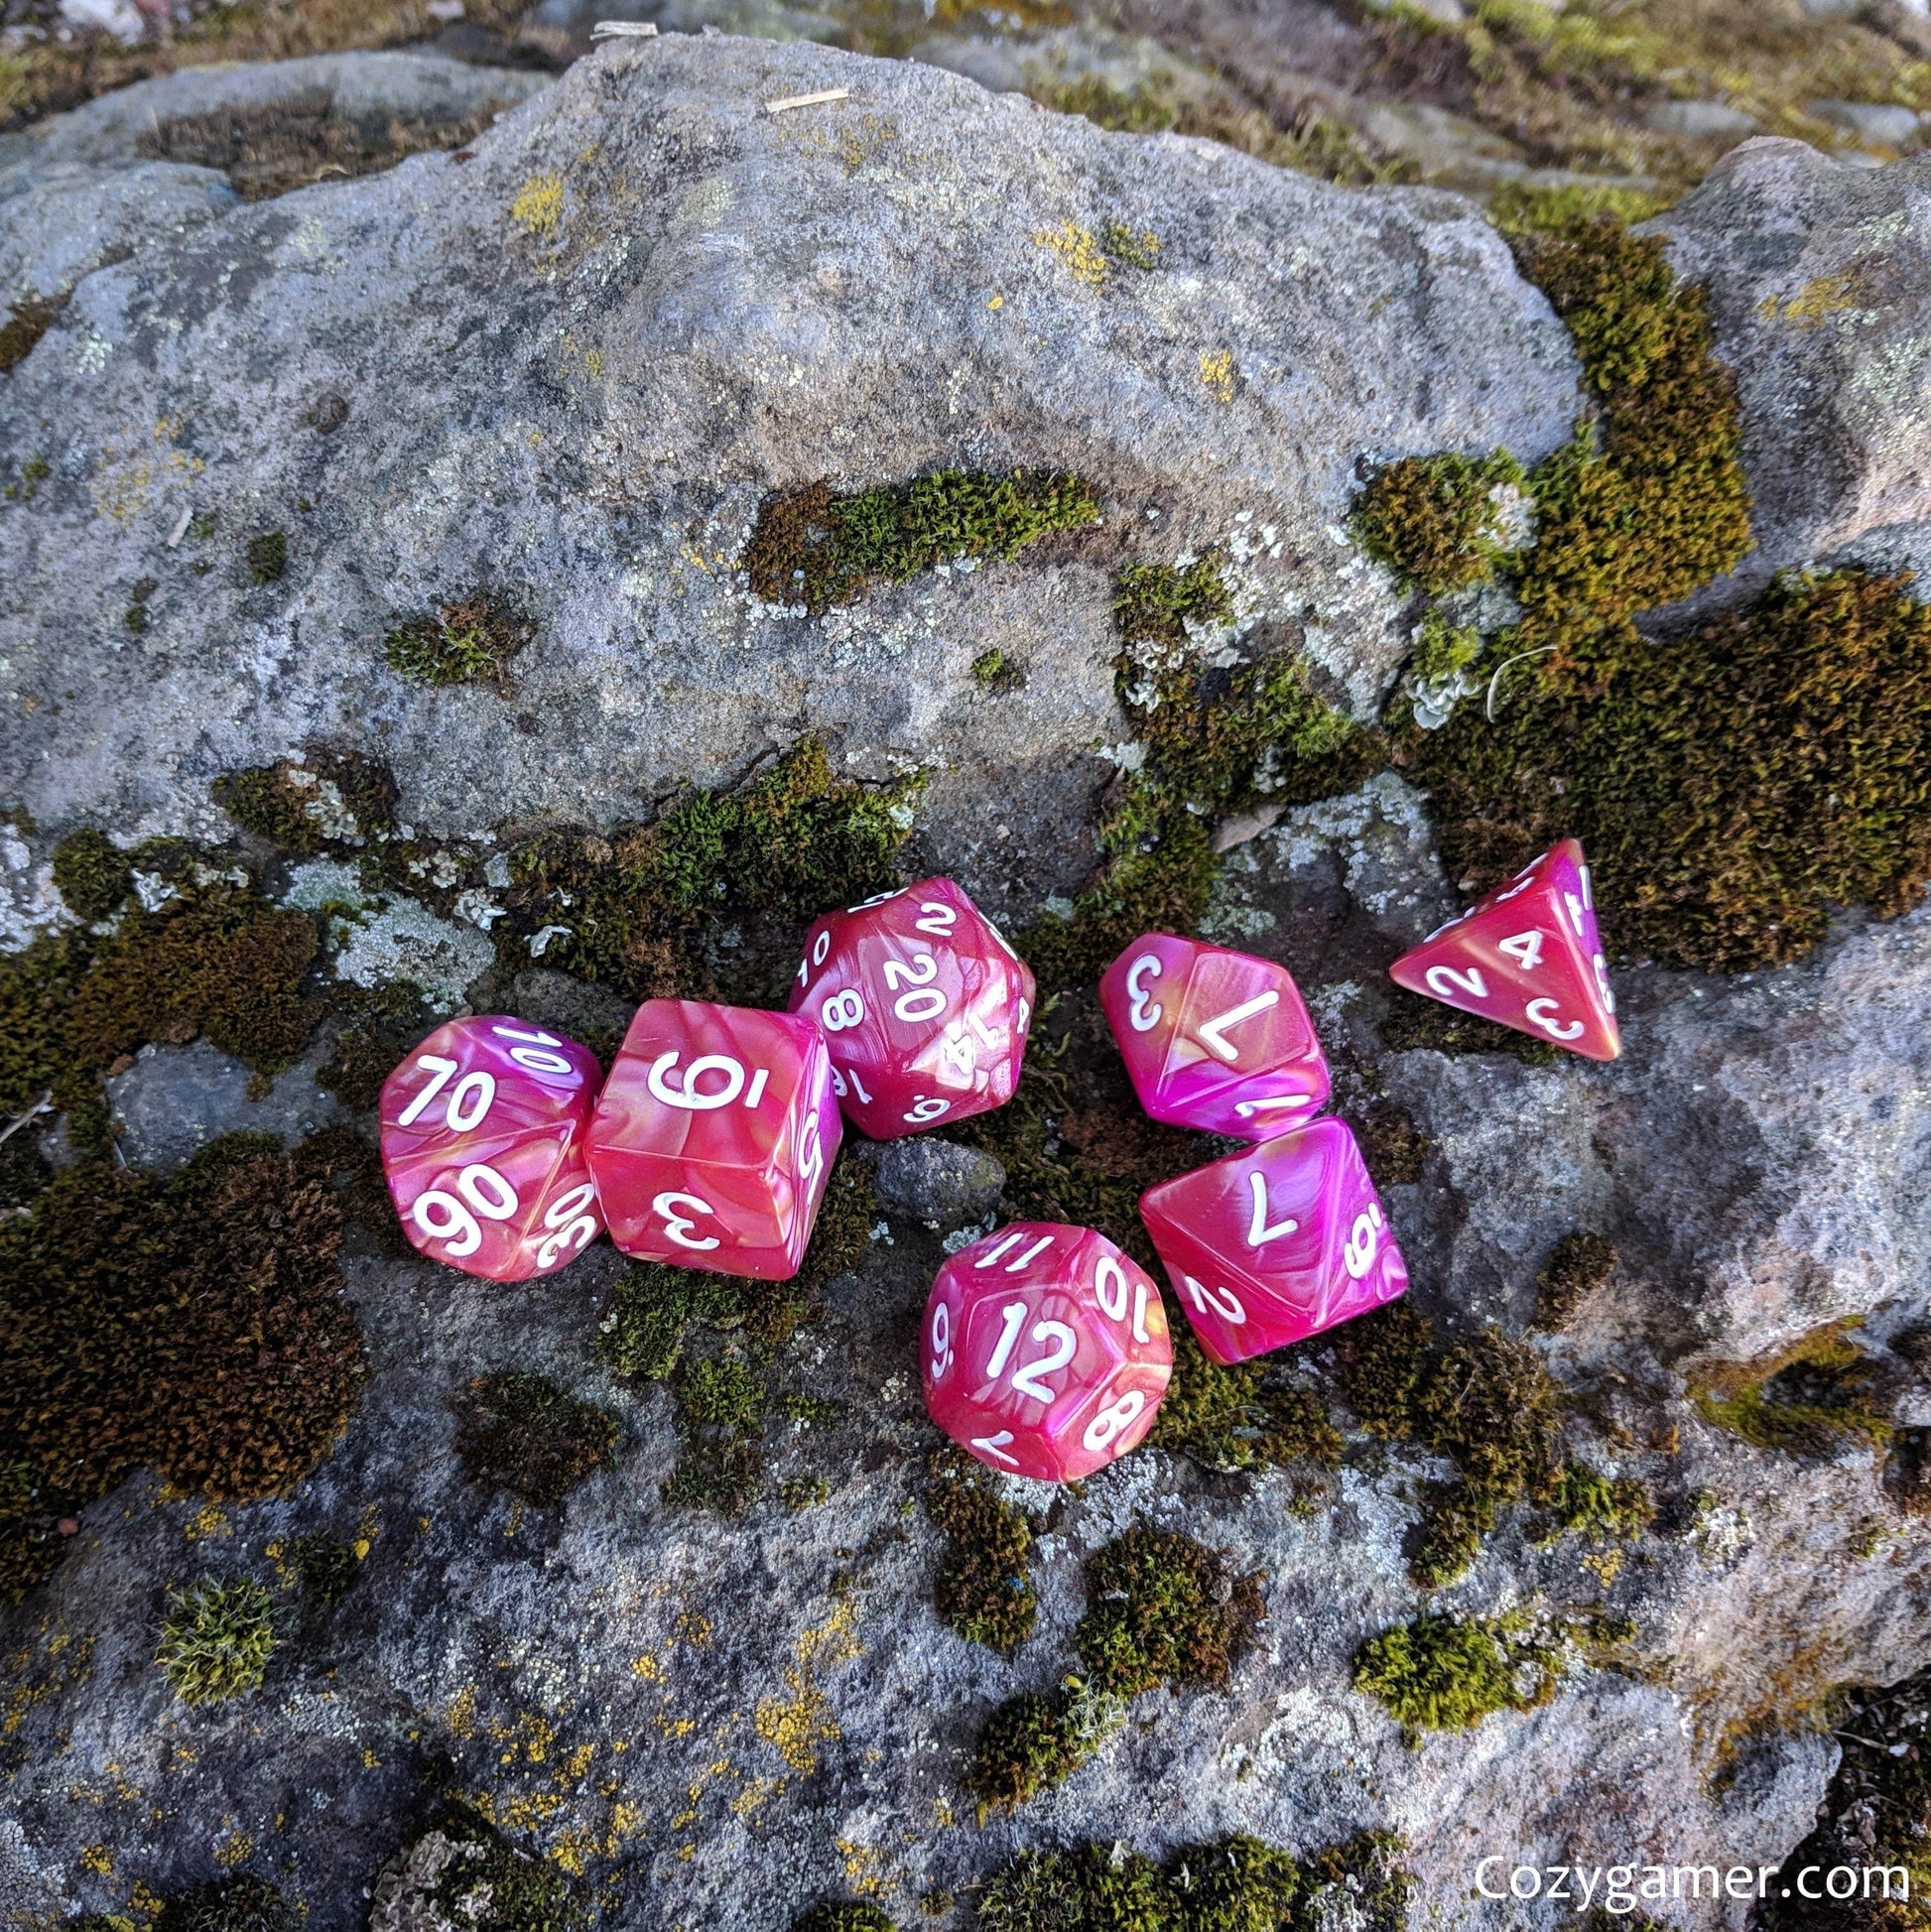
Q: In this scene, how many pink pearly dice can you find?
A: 7